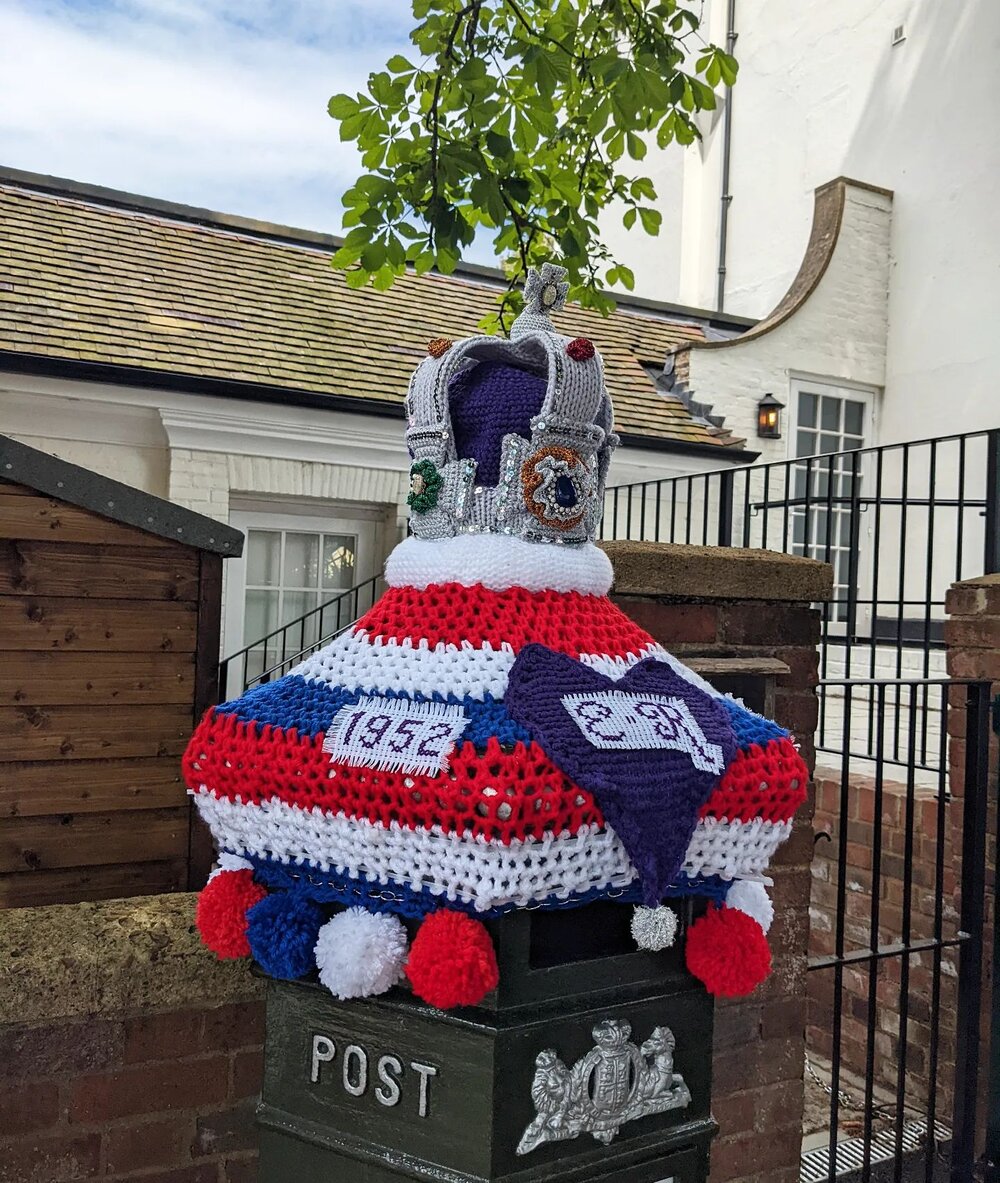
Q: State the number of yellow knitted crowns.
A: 0